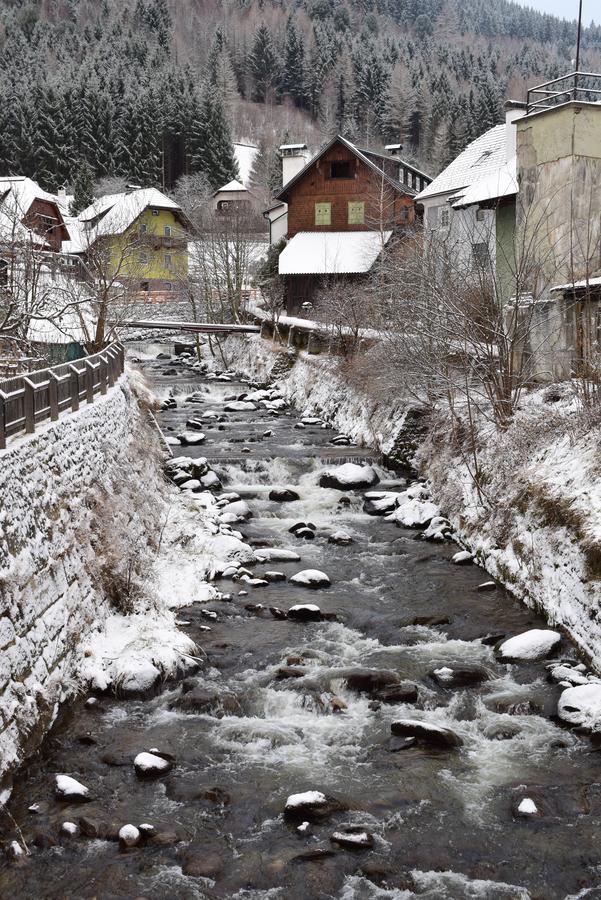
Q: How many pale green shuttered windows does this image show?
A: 2